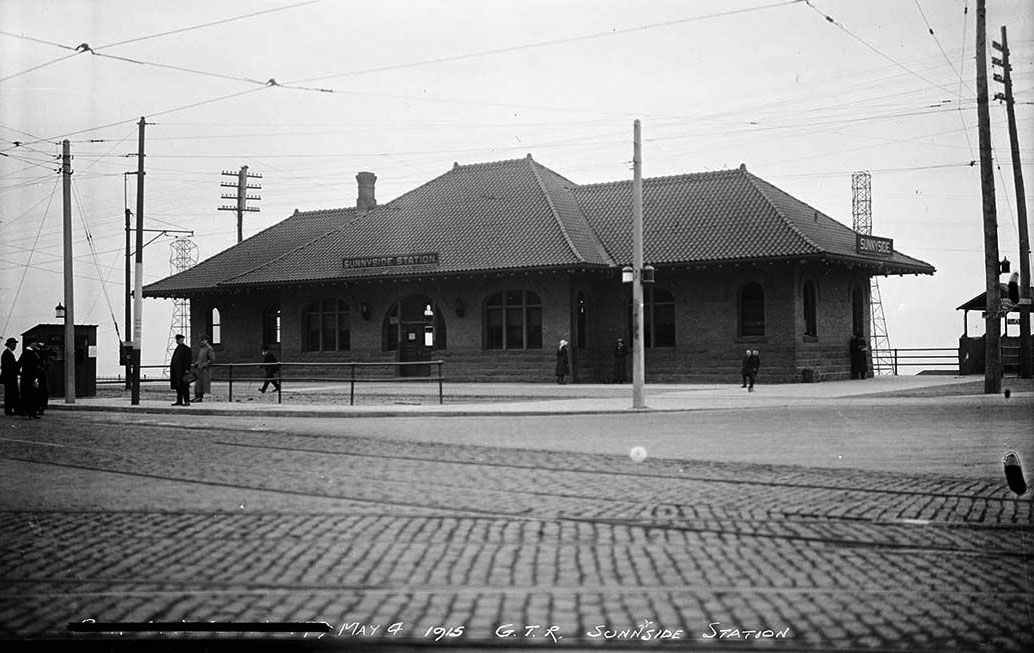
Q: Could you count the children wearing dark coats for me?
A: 2